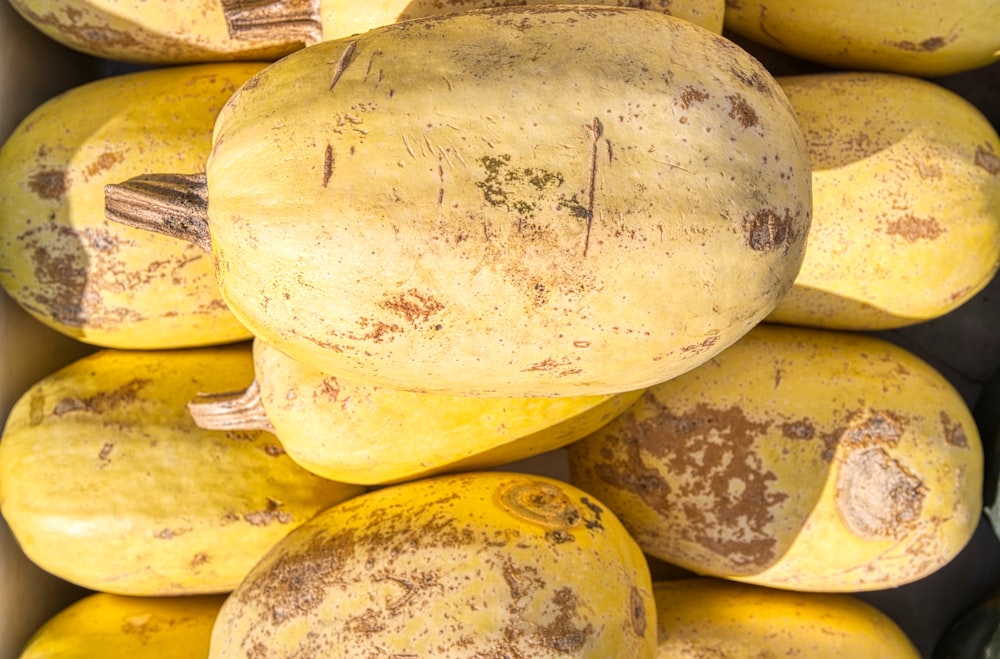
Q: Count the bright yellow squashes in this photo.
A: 12